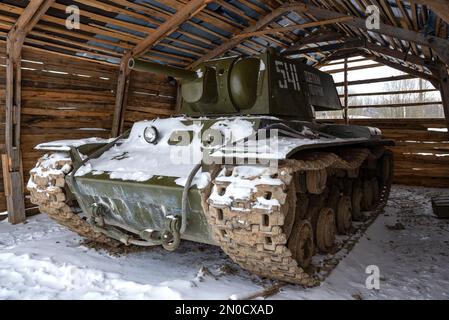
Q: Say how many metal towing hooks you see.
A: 2